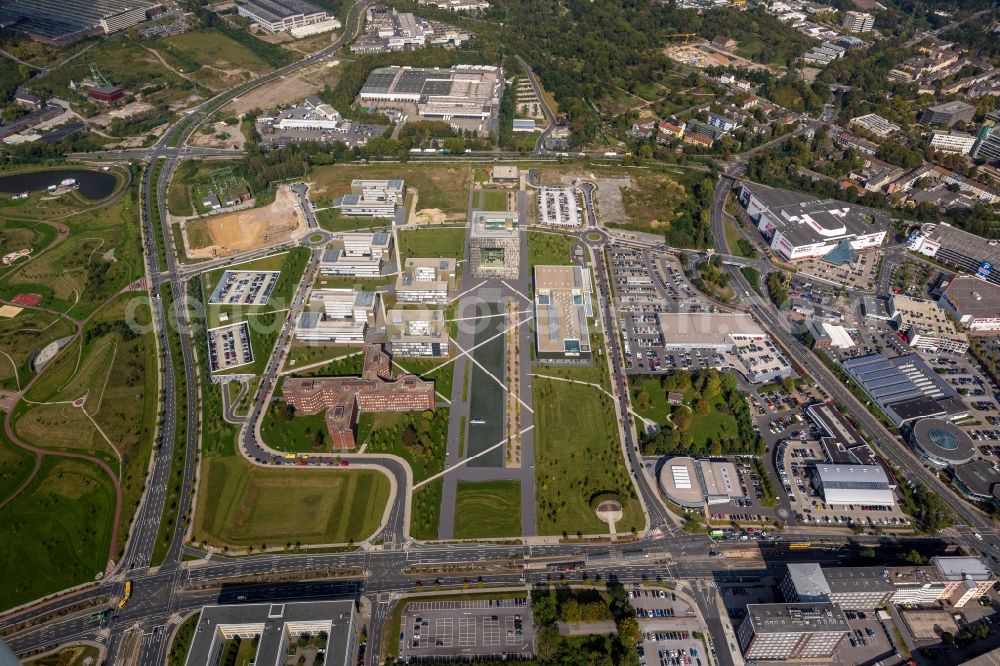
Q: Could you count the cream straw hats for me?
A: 0